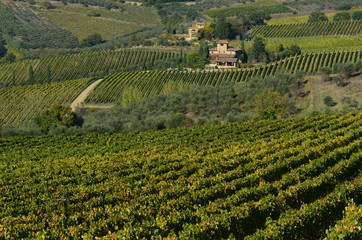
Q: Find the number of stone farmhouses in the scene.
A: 2